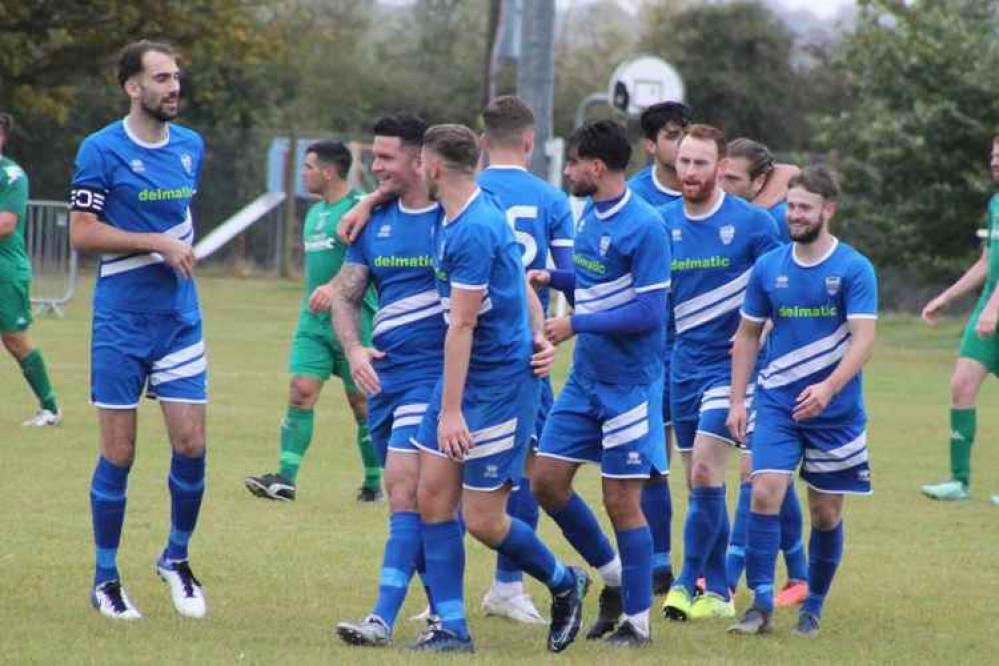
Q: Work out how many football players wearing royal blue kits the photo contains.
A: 9